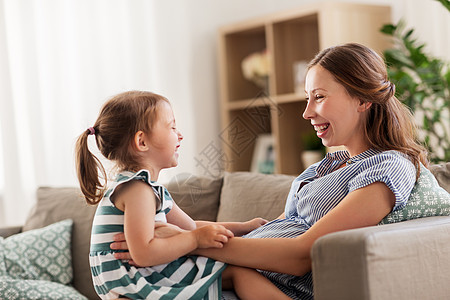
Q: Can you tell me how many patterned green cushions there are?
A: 3